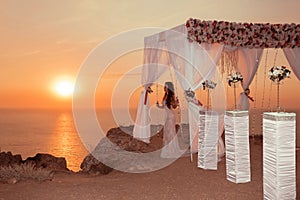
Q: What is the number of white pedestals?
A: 3